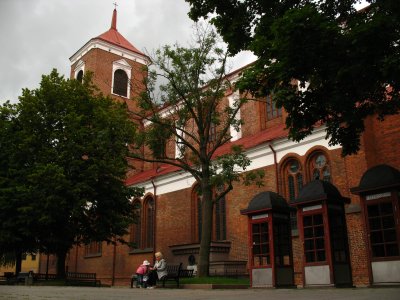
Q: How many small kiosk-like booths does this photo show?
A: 3